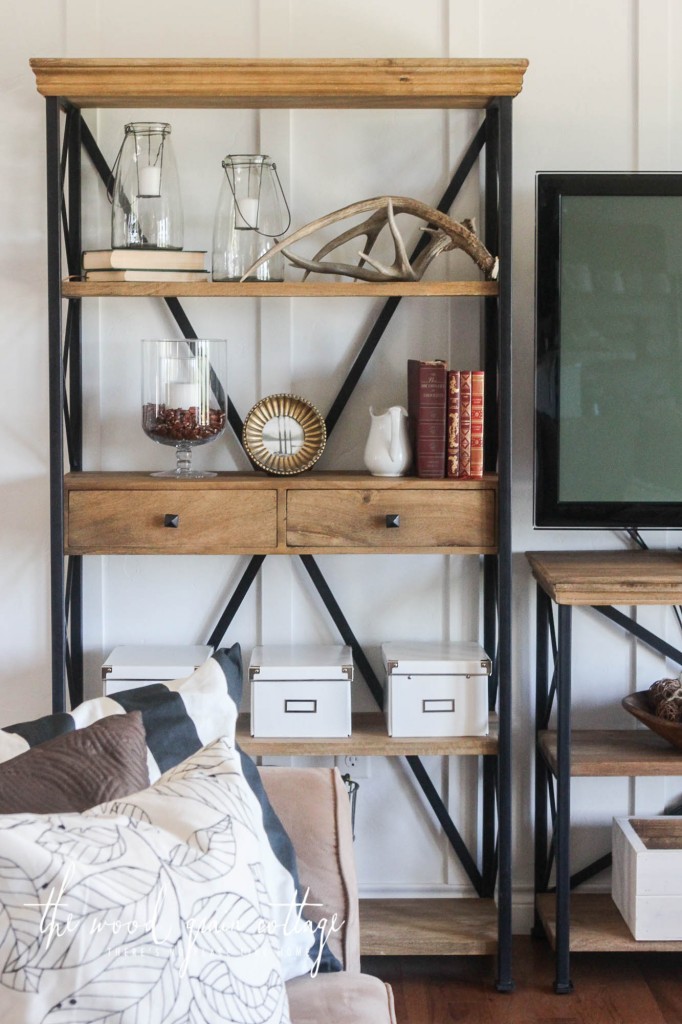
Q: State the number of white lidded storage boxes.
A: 3